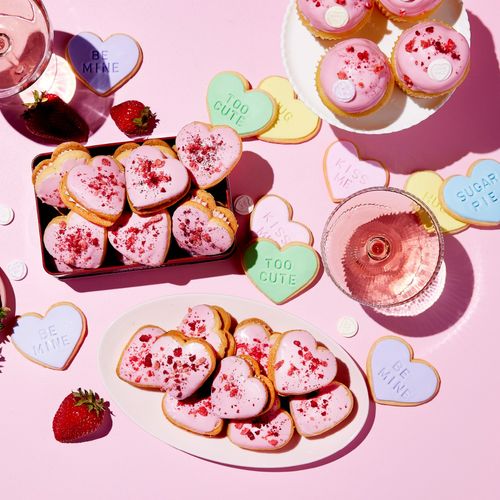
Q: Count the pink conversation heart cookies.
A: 2